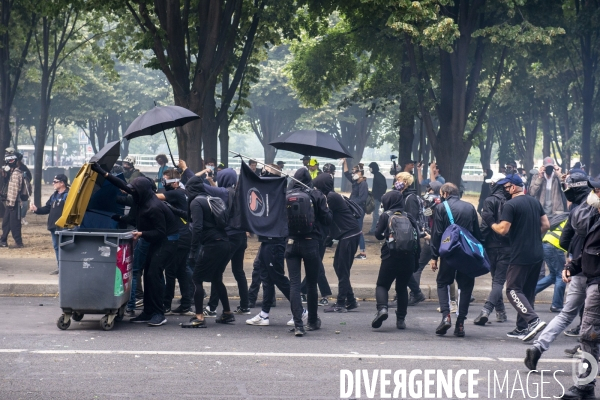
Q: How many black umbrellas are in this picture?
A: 3